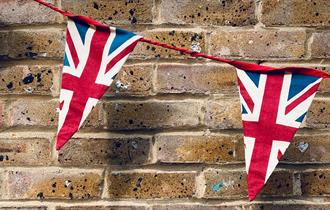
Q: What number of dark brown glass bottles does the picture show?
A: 0